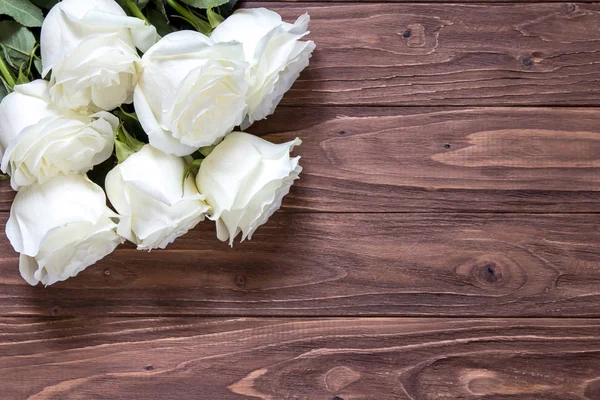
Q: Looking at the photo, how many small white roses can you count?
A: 7